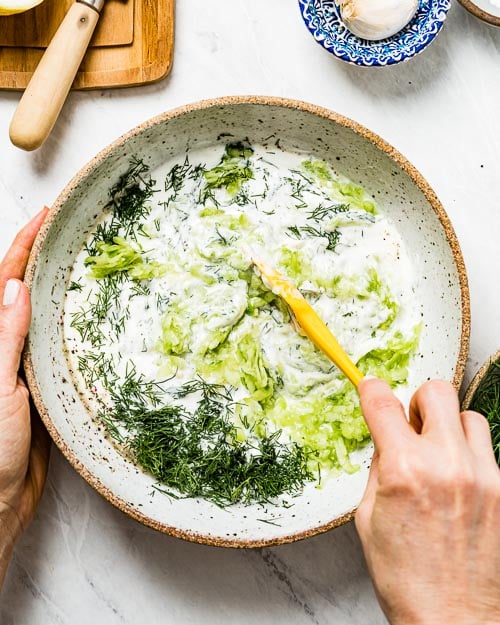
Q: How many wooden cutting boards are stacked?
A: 2